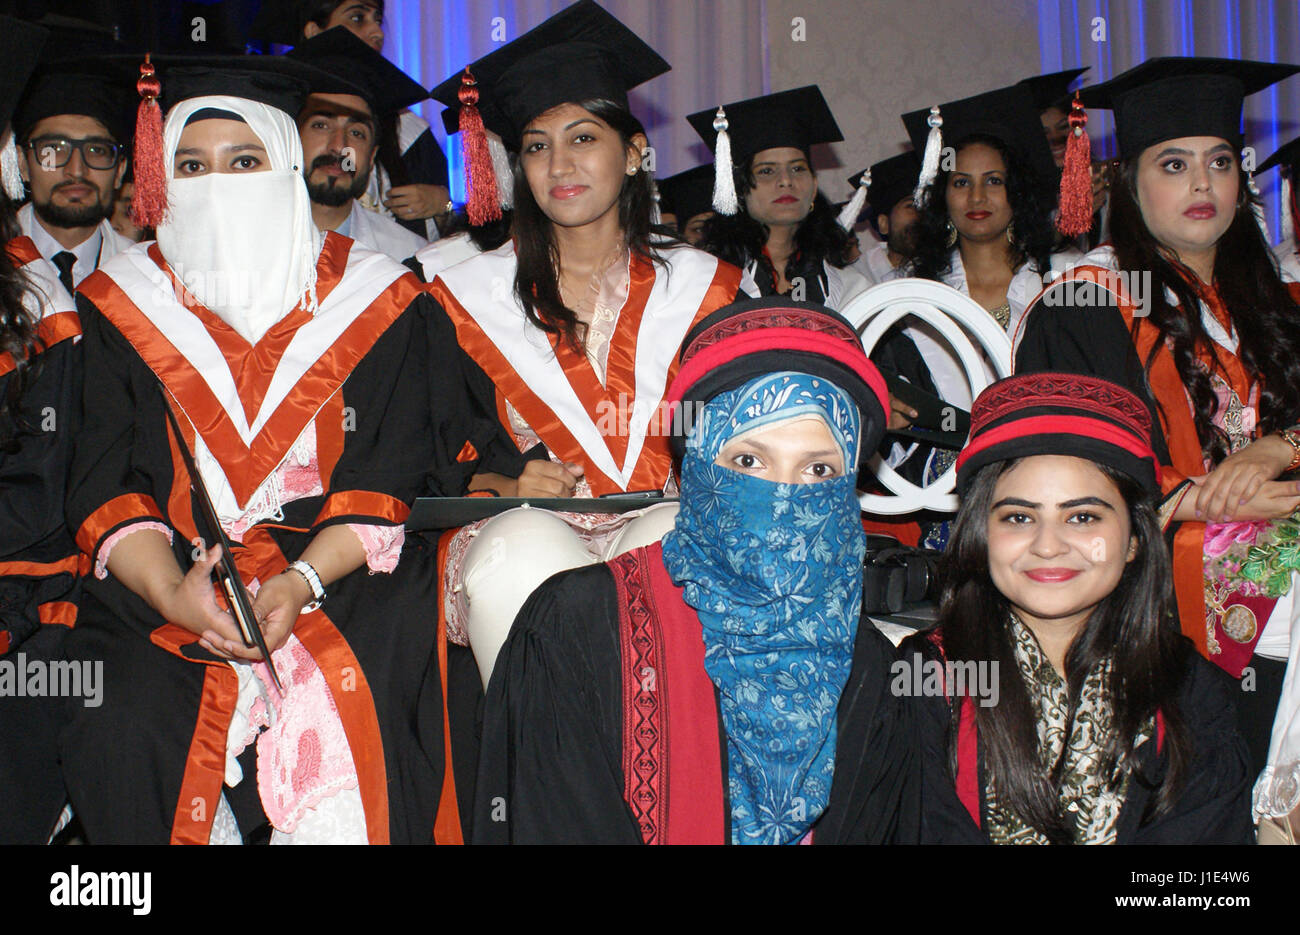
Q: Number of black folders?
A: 3